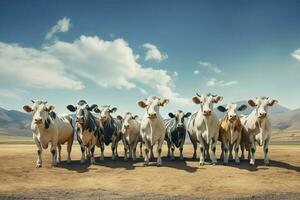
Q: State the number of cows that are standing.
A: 9